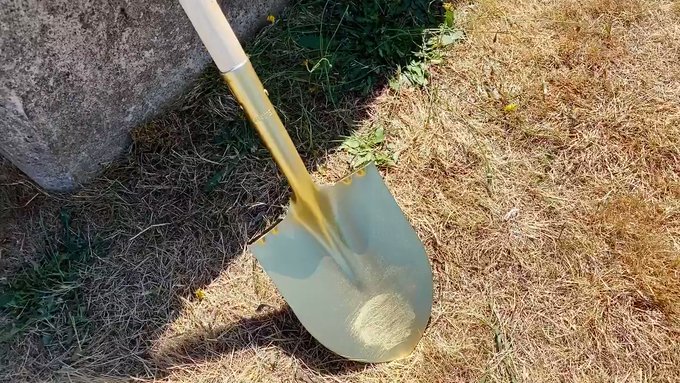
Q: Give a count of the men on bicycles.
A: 0